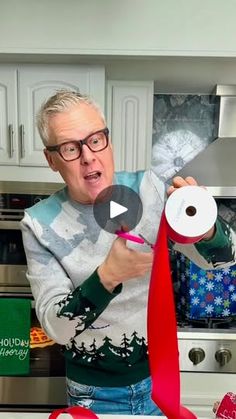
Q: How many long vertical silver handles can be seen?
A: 2